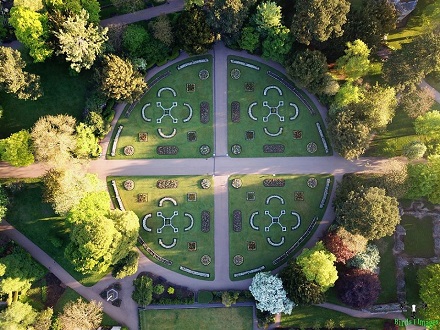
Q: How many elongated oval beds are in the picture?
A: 8